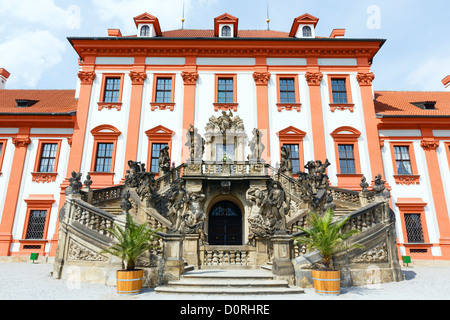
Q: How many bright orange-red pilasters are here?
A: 8